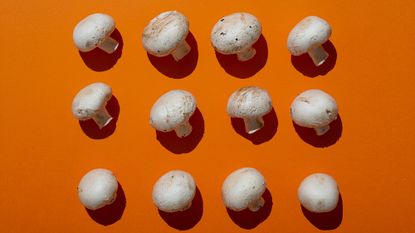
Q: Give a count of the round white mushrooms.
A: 12